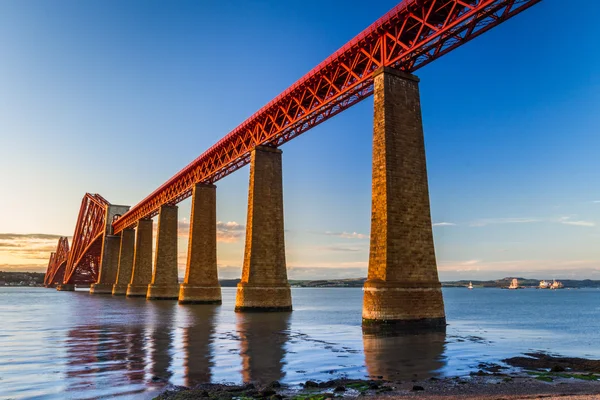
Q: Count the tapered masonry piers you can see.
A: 7